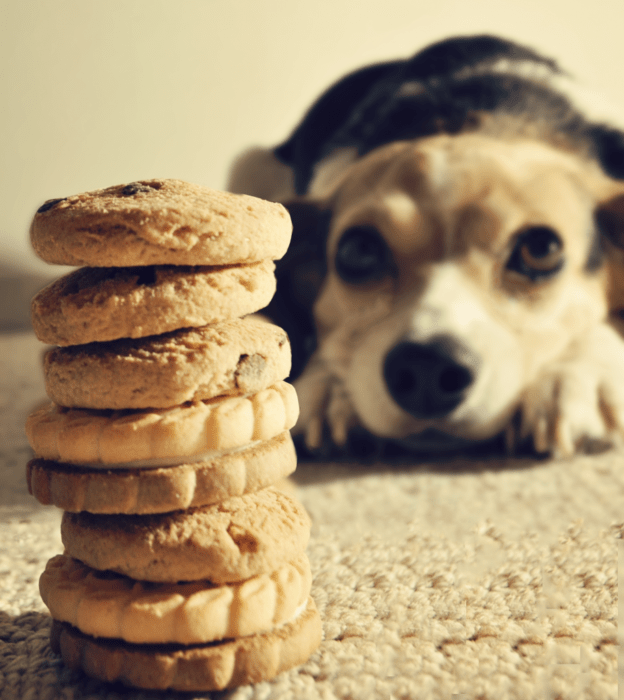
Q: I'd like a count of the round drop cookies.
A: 4